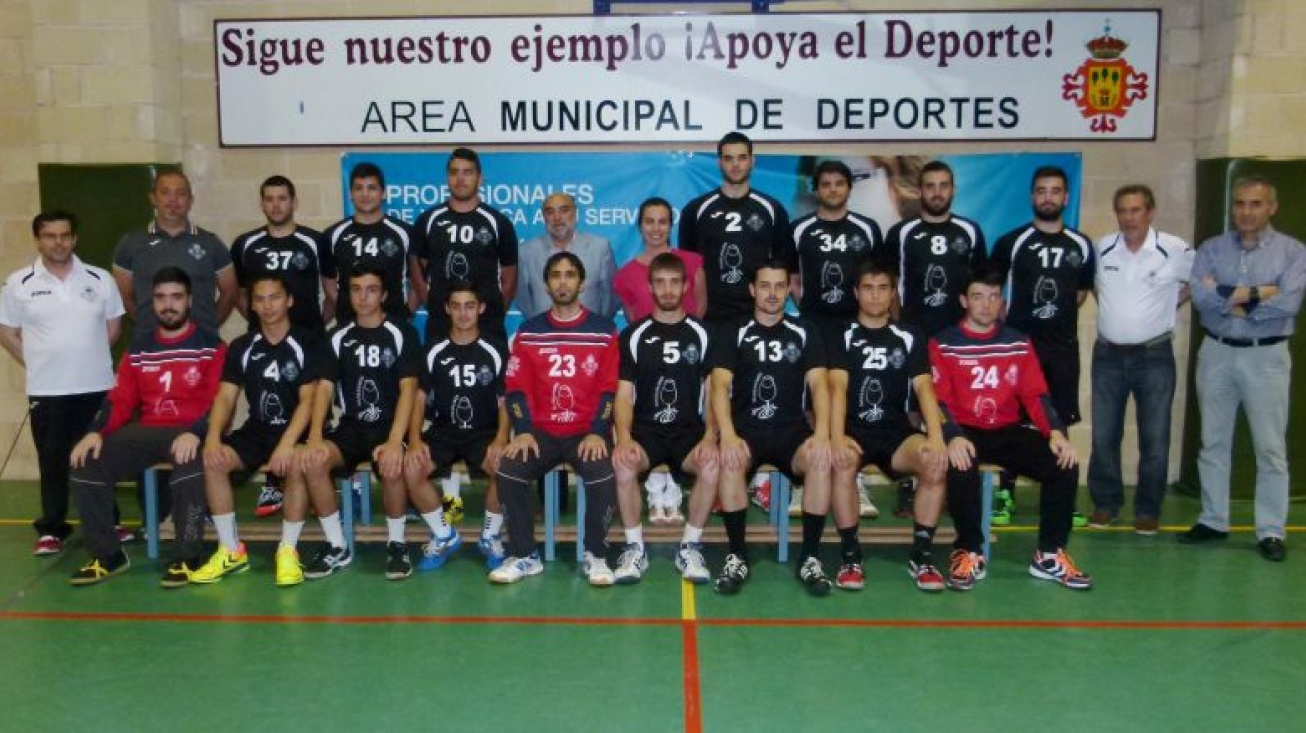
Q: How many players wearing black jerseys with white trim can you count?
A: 13